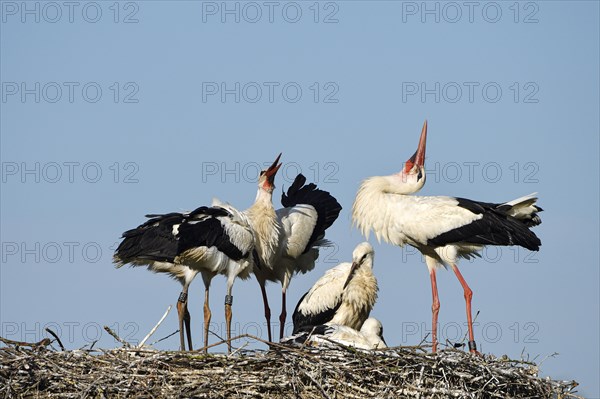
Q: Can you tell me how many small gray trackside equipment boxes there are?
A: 0